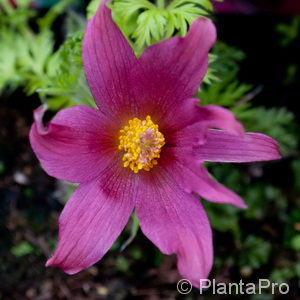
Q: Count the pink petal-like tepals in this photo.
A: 8